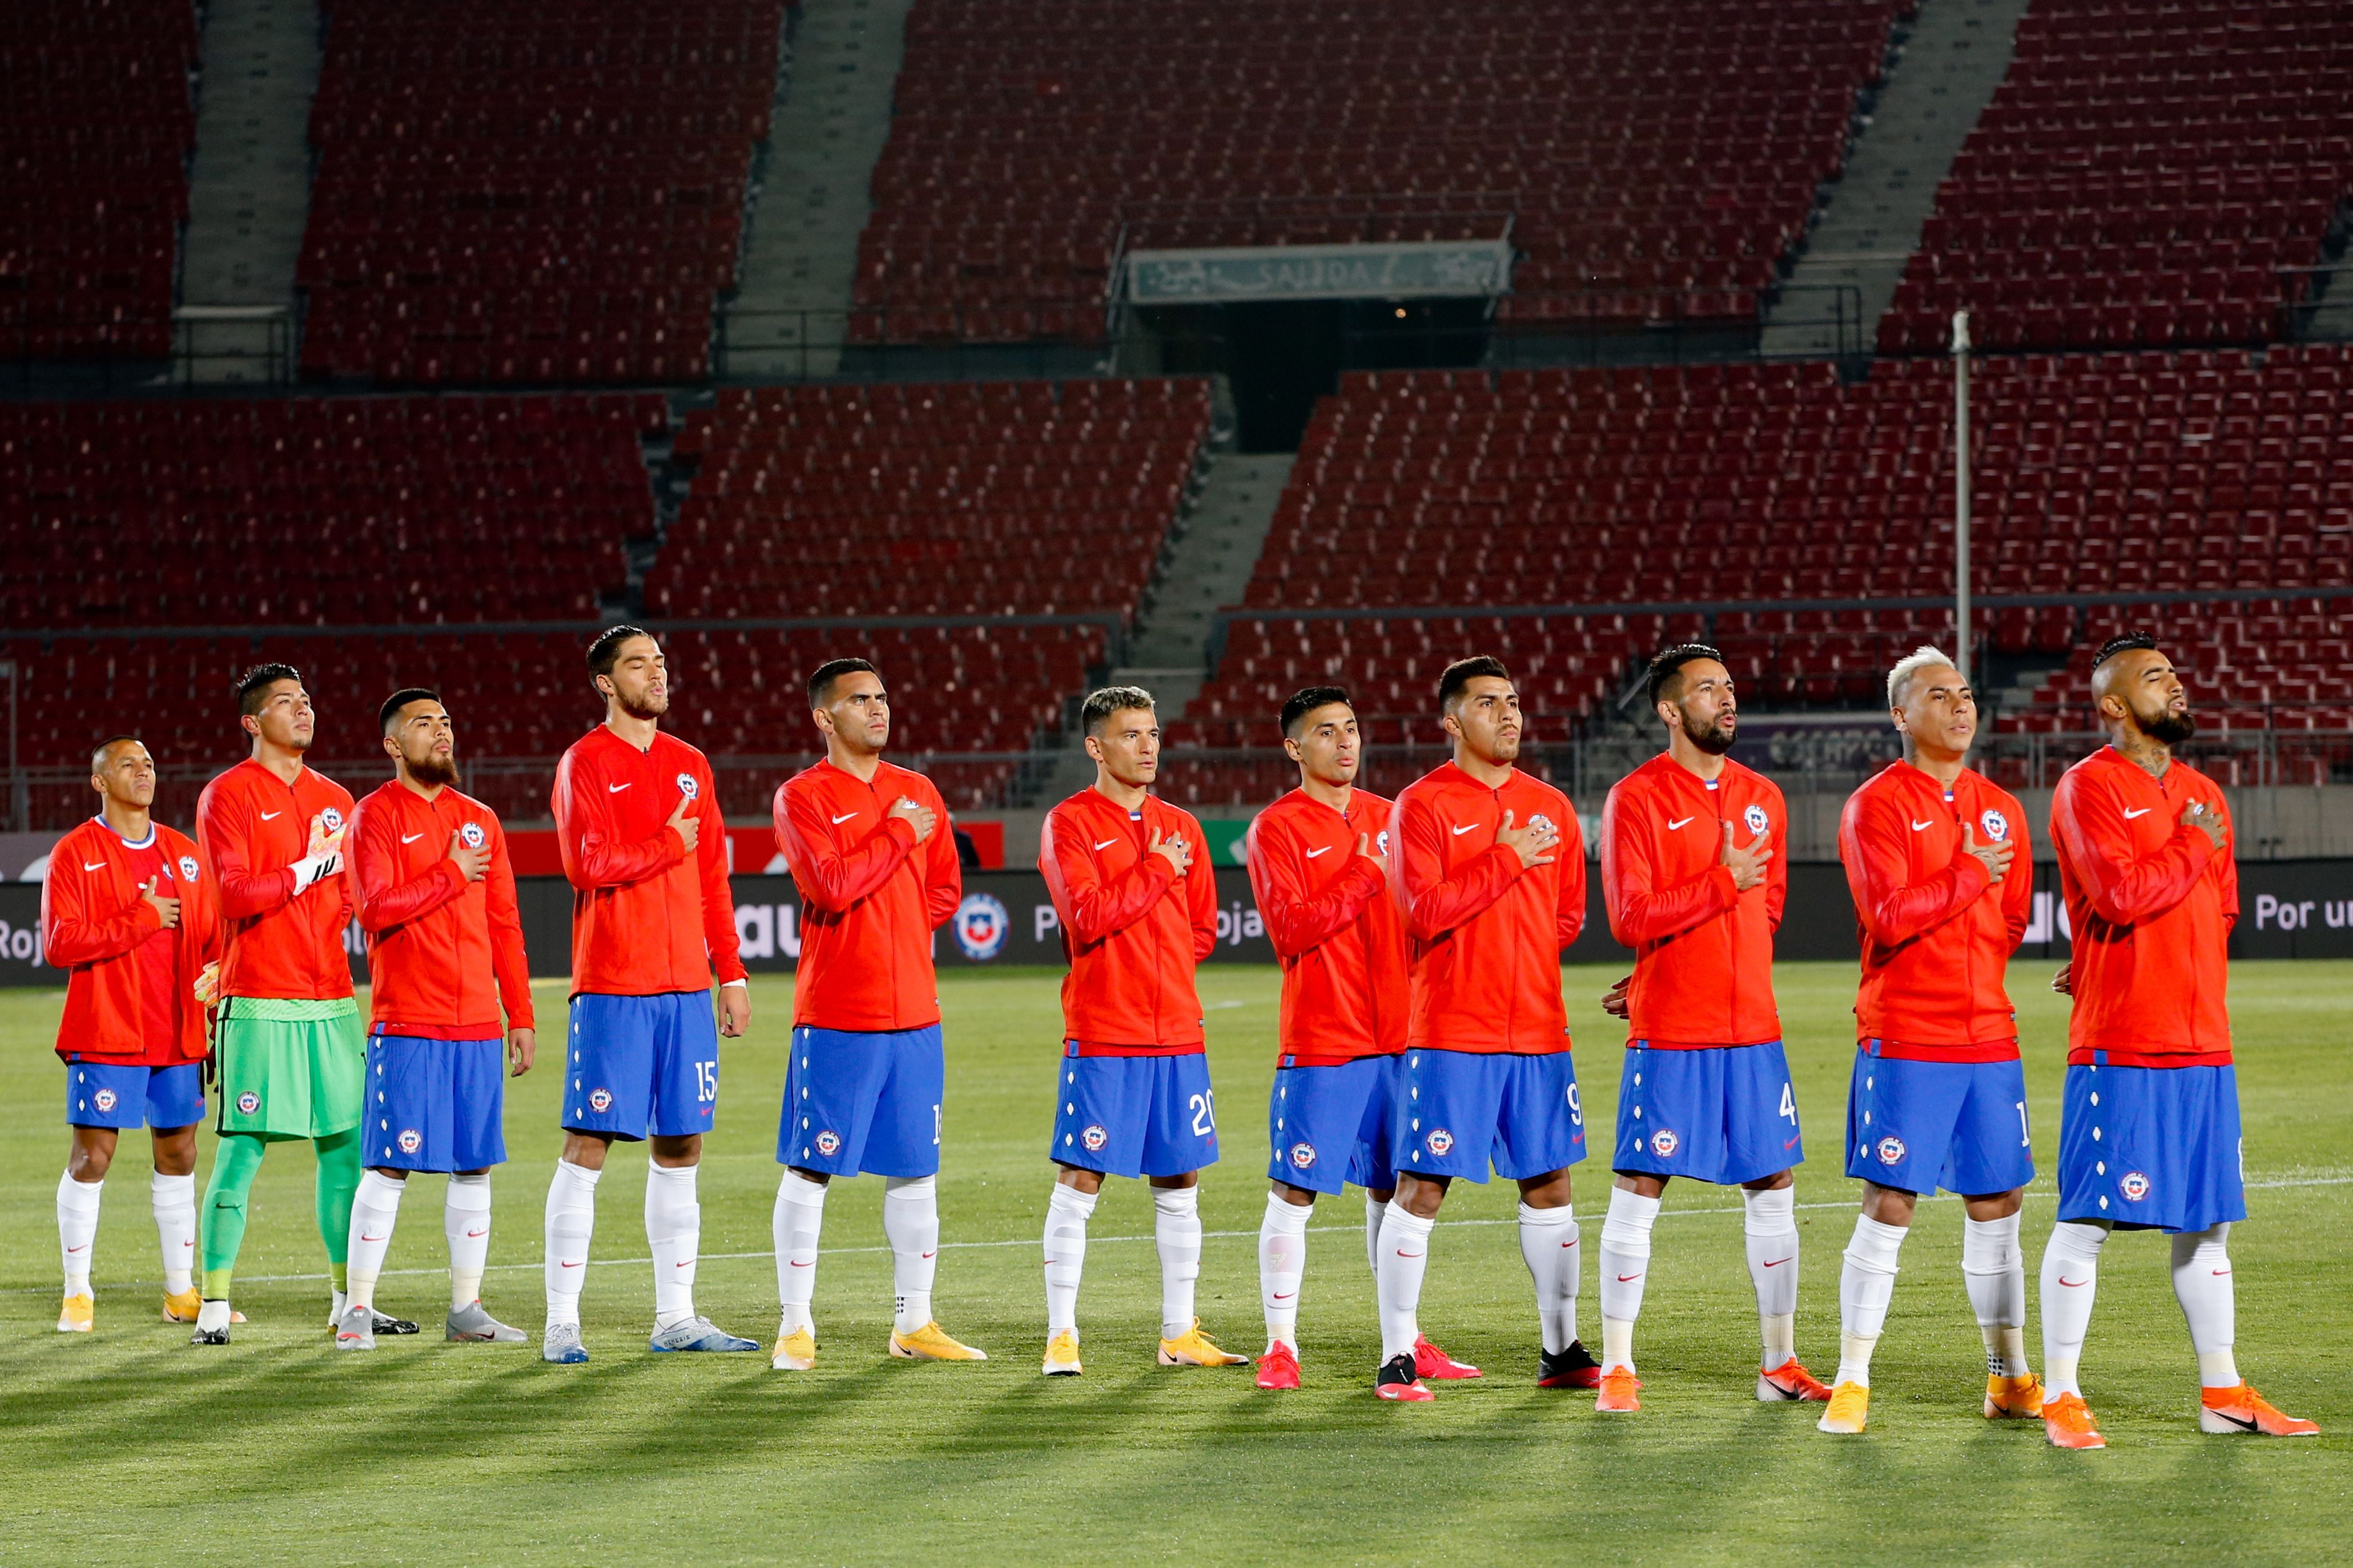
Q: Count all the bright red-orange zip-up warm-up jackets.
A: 11